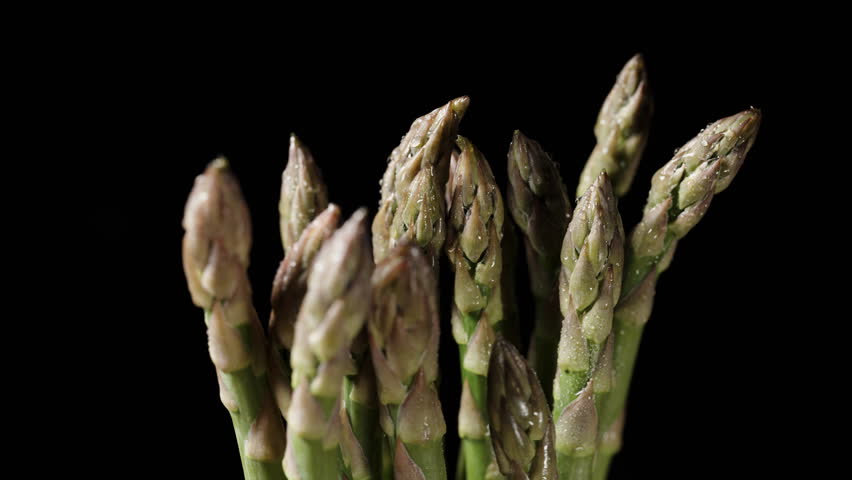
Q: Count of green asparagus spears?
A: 12